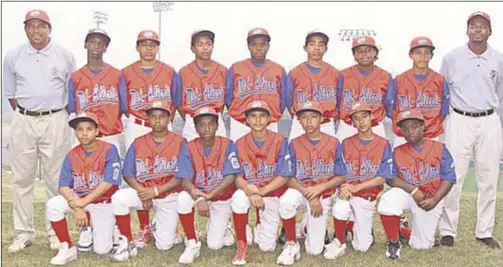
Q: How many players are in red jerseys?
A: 14